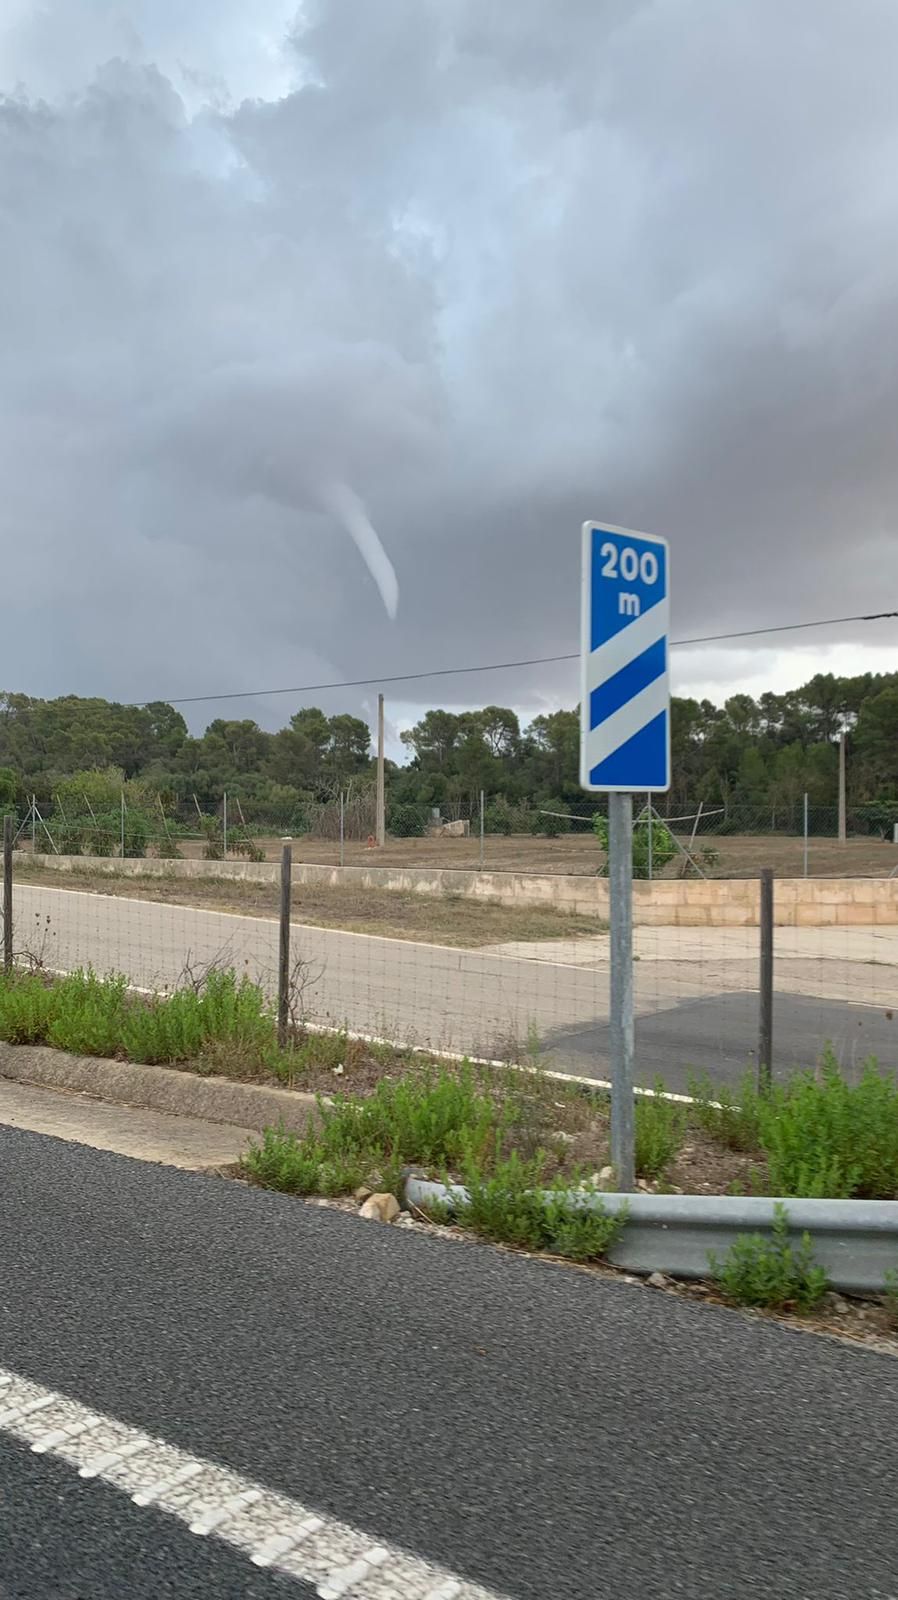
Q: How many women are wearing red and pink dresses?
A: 0